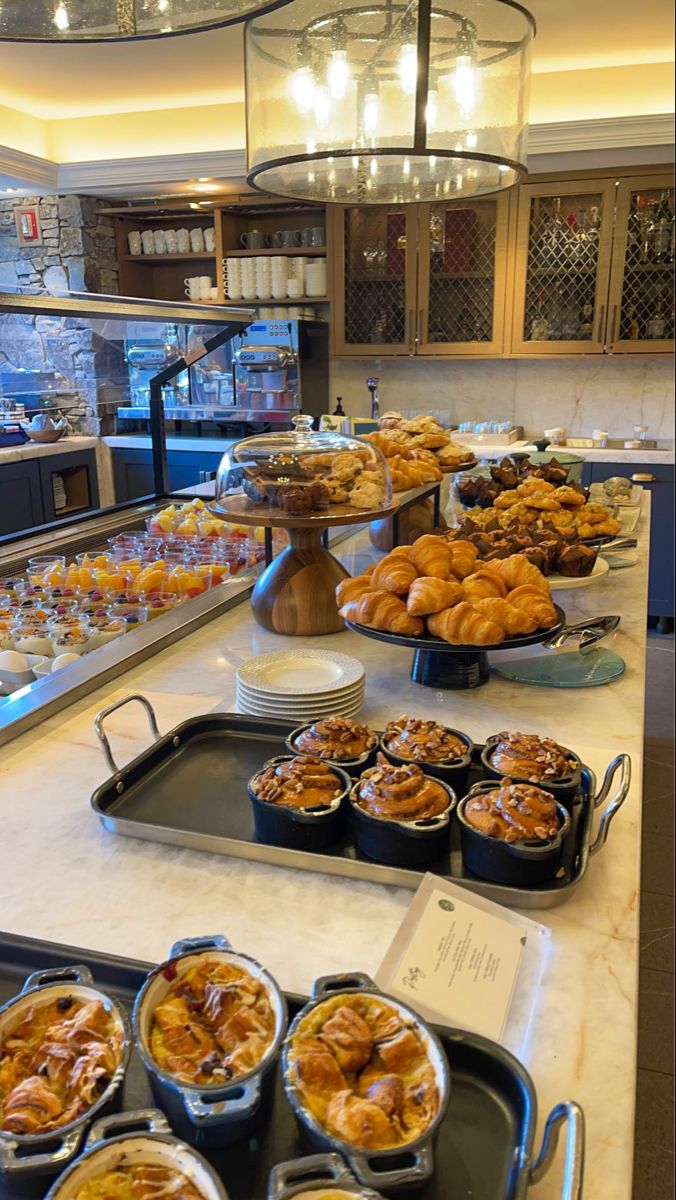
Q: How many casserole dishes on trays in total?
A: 11